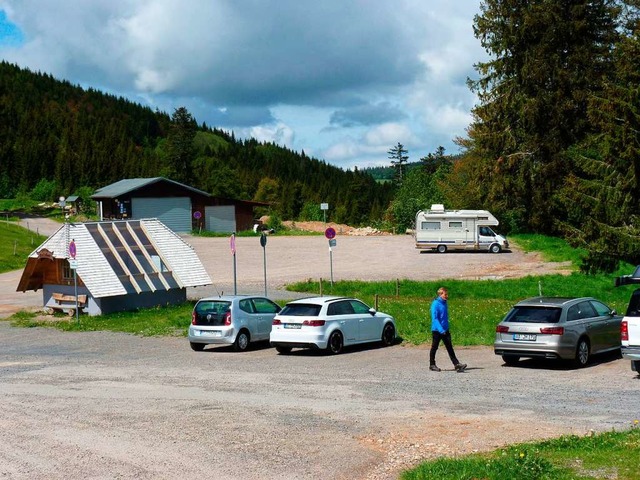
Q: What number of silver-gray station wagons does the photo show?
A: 1